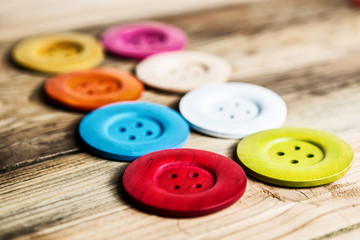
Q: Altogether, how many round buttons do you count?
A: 8